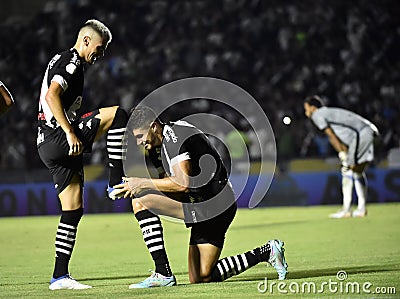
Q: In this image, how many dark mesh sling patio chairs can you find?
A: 0